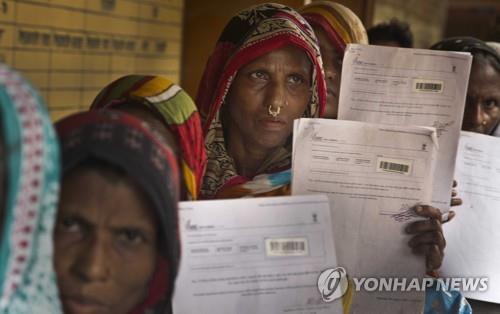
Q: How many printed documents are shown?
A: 4